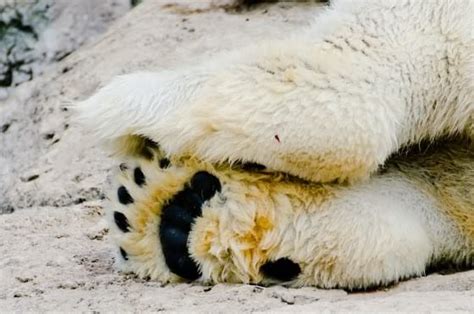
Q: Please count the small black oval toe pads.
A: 5